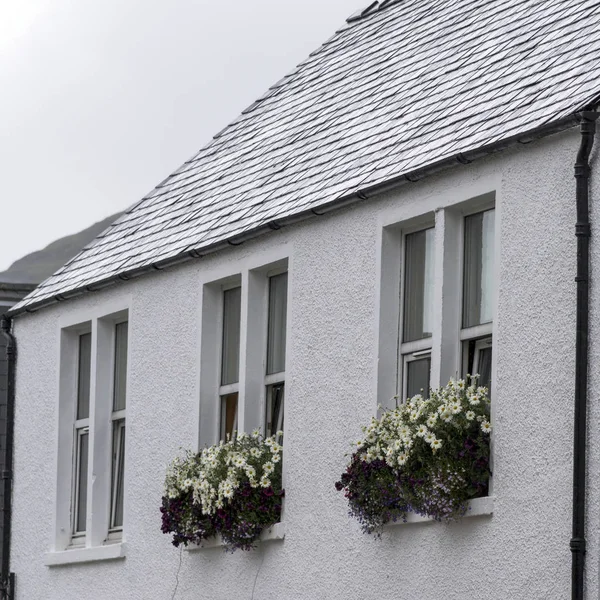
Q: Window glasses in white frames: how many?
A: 12